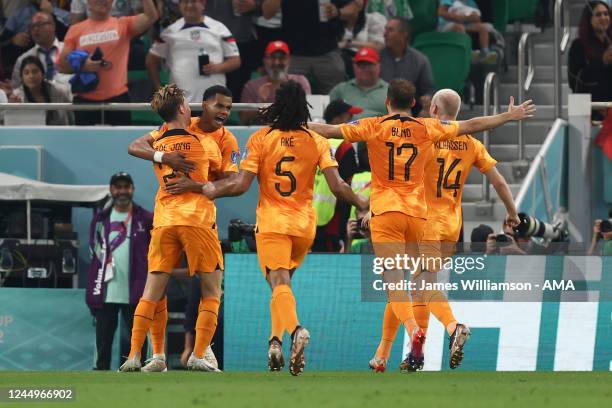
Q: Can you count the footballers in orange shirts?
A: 5